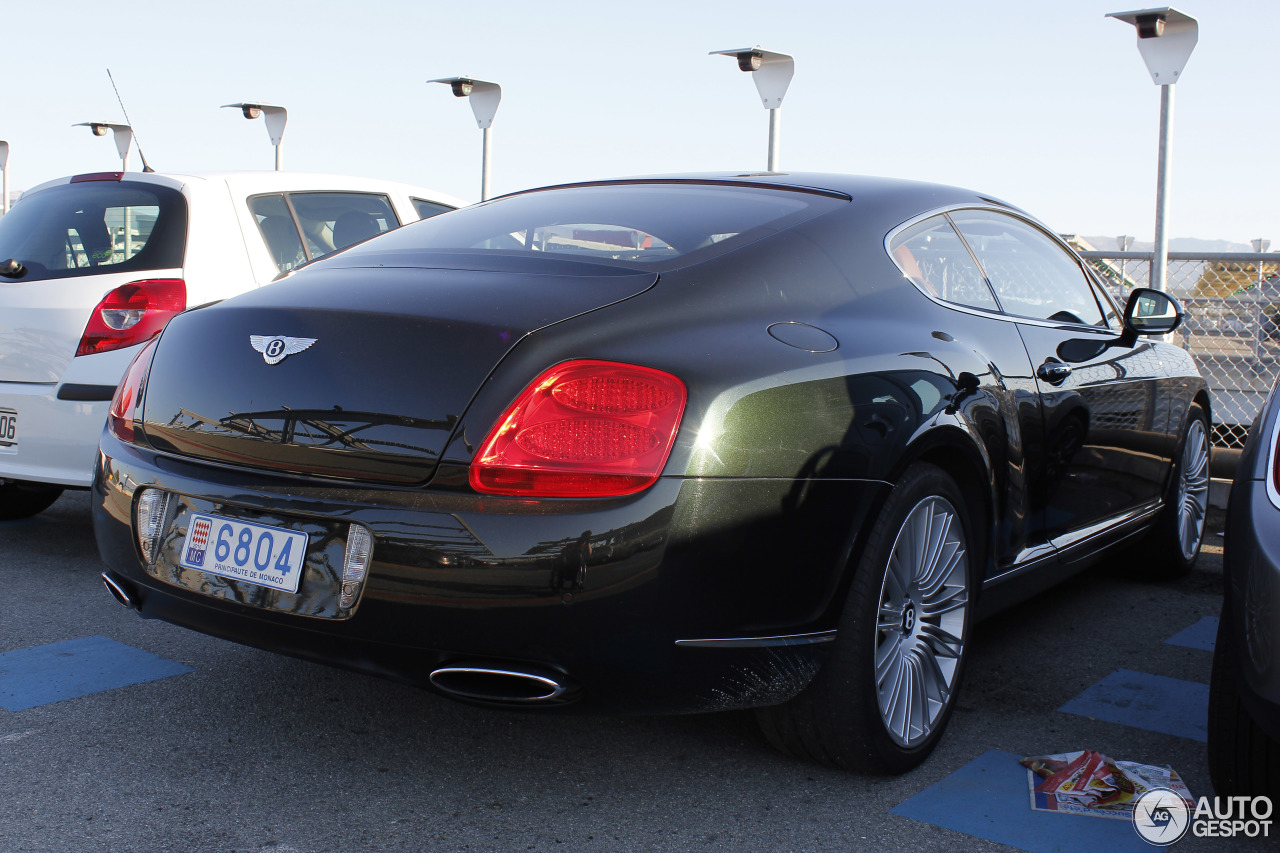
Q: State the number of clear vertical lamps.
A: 2